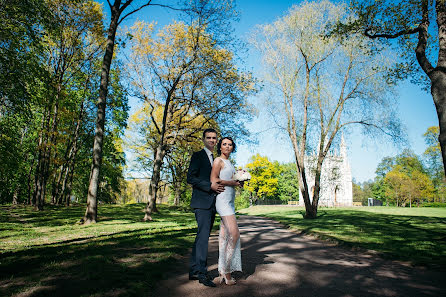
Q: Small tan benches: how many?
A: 2